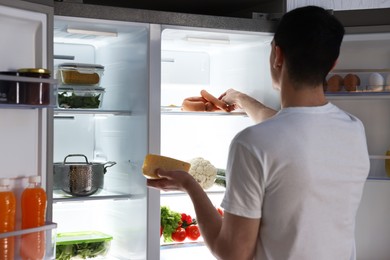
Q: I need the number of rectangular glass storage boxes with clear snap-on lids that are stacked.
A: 2